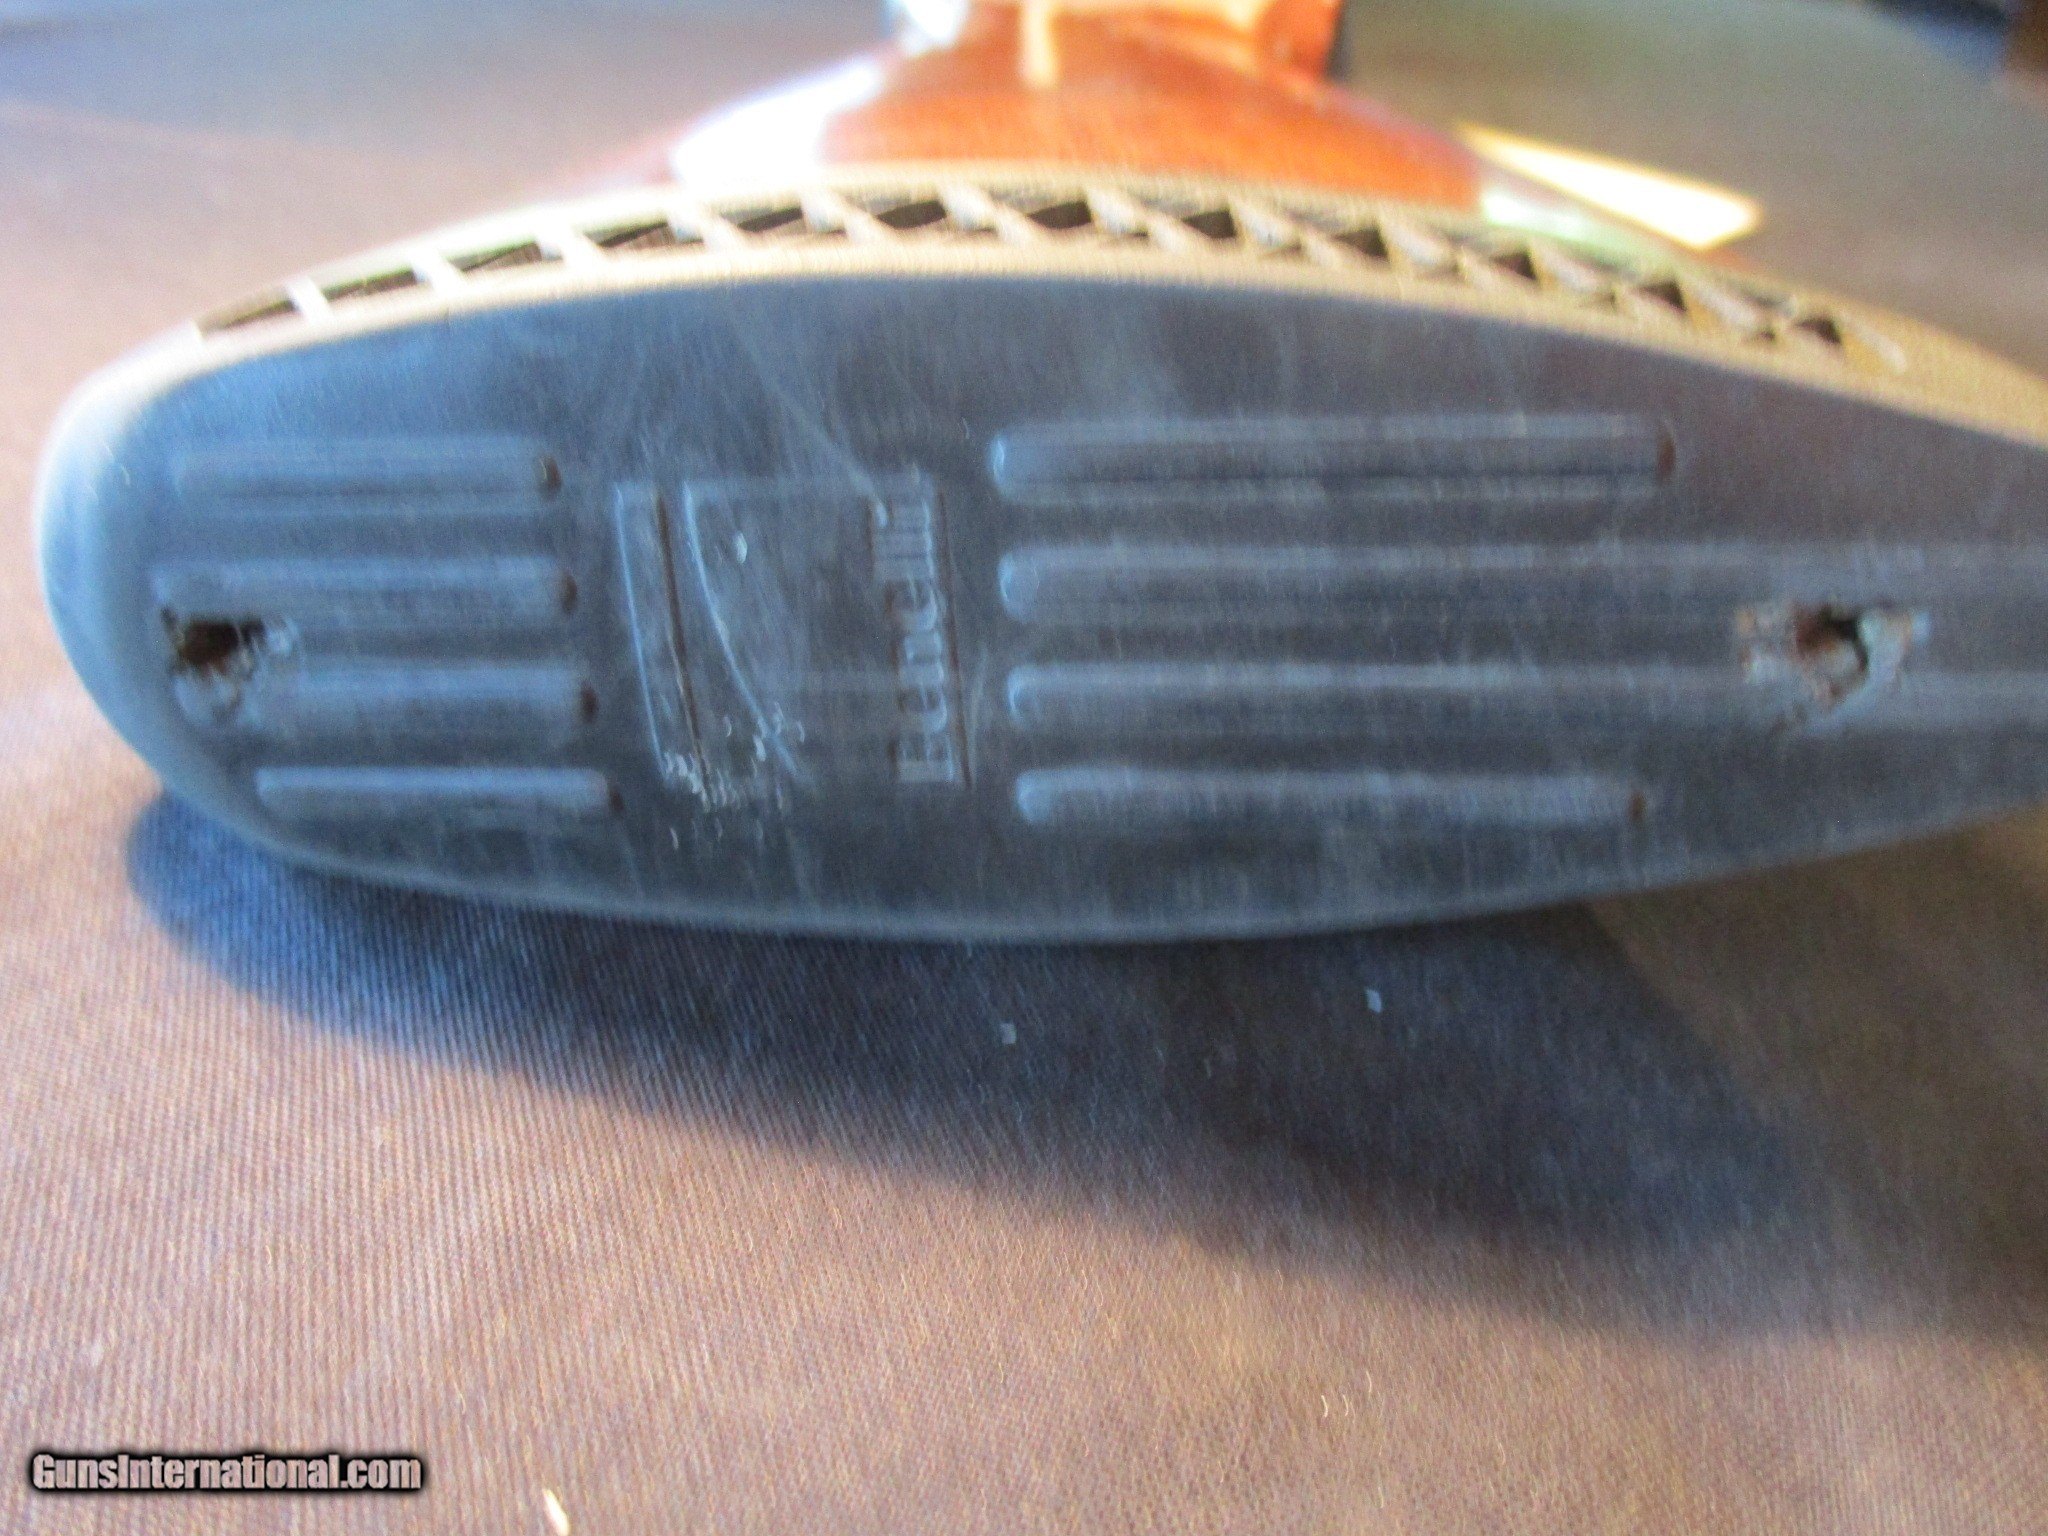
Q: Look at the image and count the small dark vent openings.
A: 12